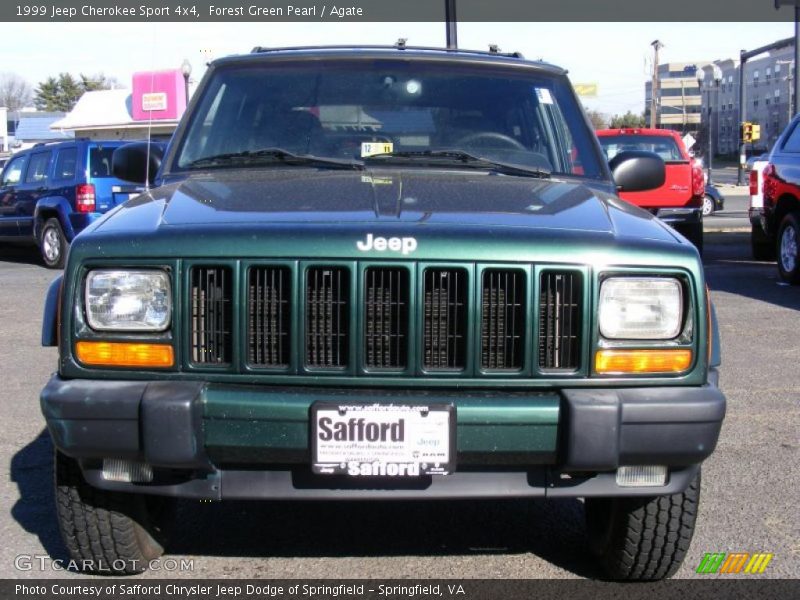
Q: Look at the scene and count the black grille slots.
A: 7